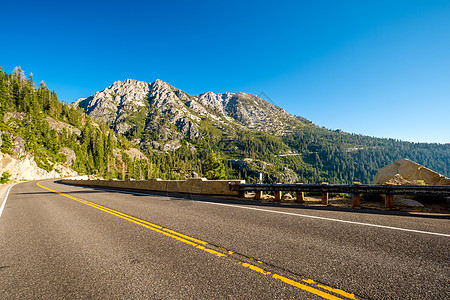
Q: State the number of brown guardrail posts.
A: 6